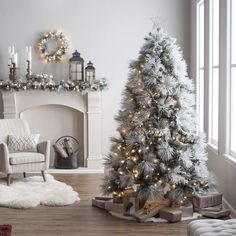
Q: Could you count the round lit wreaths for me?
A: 1